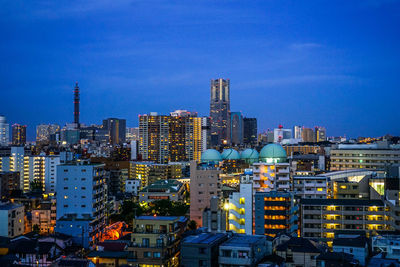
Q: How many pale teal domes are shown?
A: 4